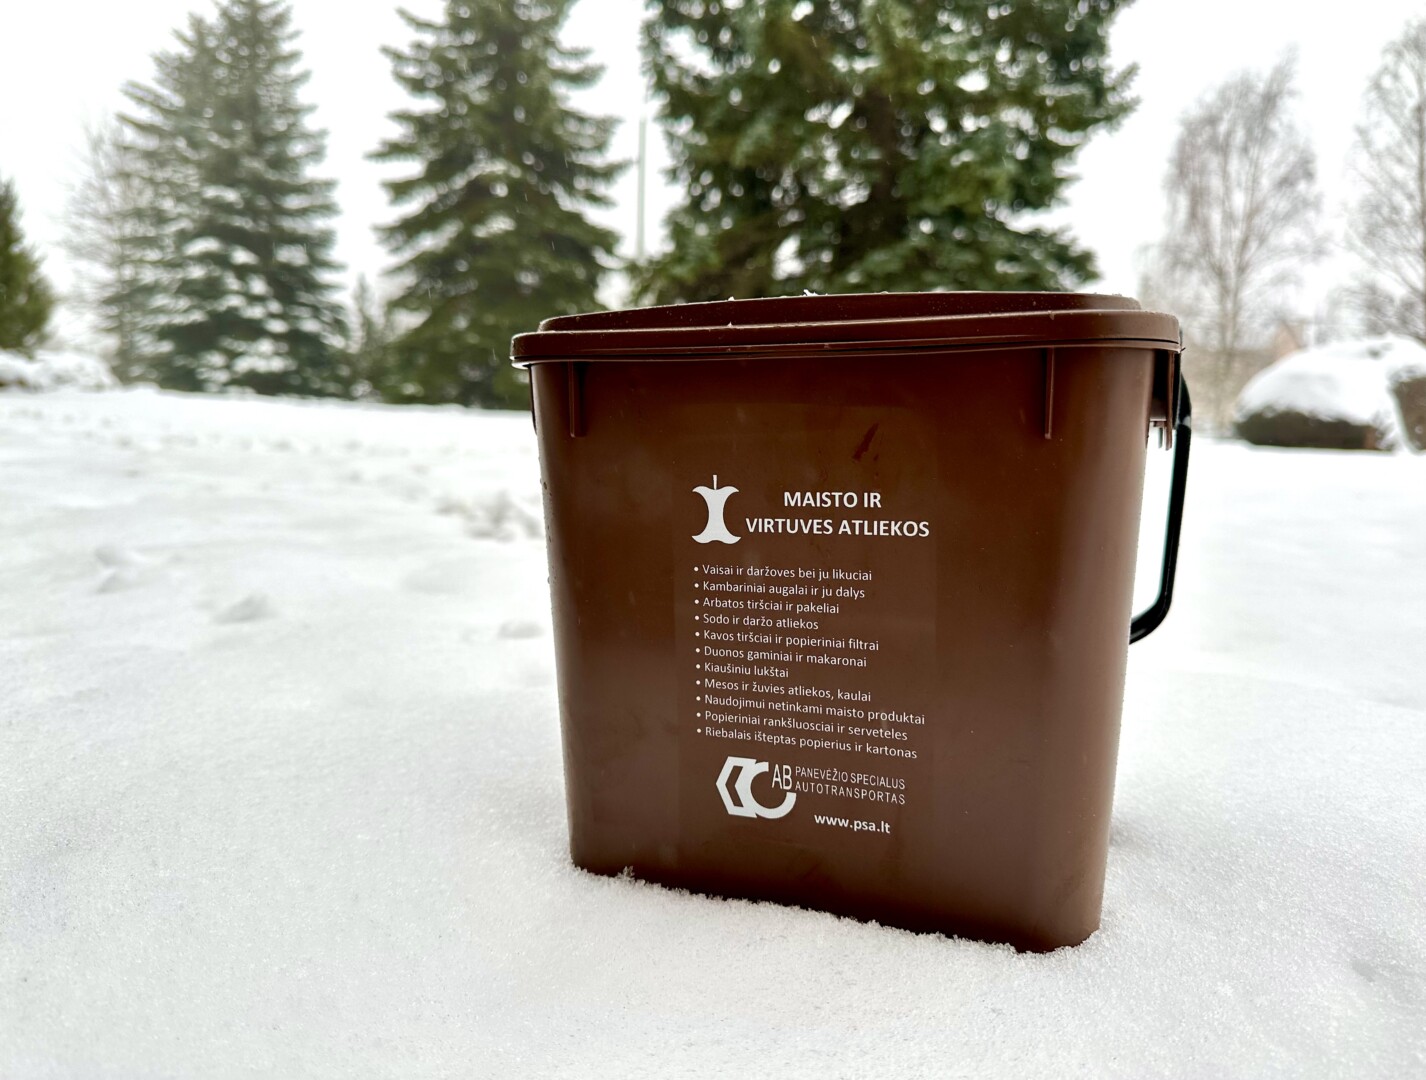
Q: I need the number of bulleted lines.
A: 11